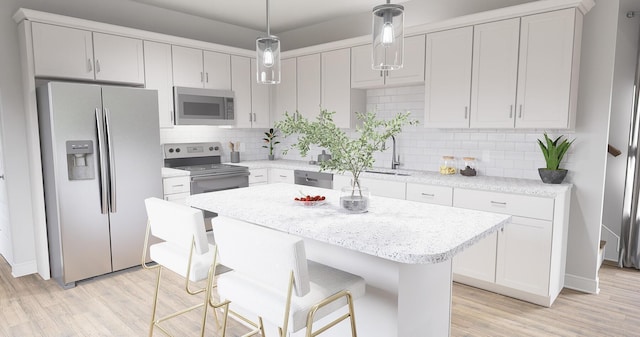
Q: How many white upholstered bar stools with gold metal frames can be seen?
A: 2